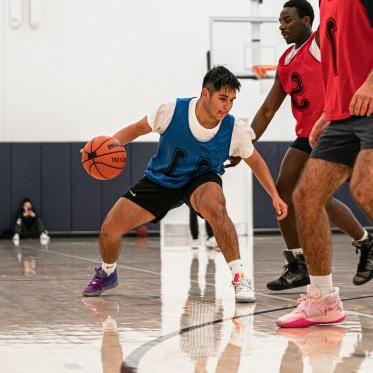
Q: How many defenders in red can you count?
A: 2